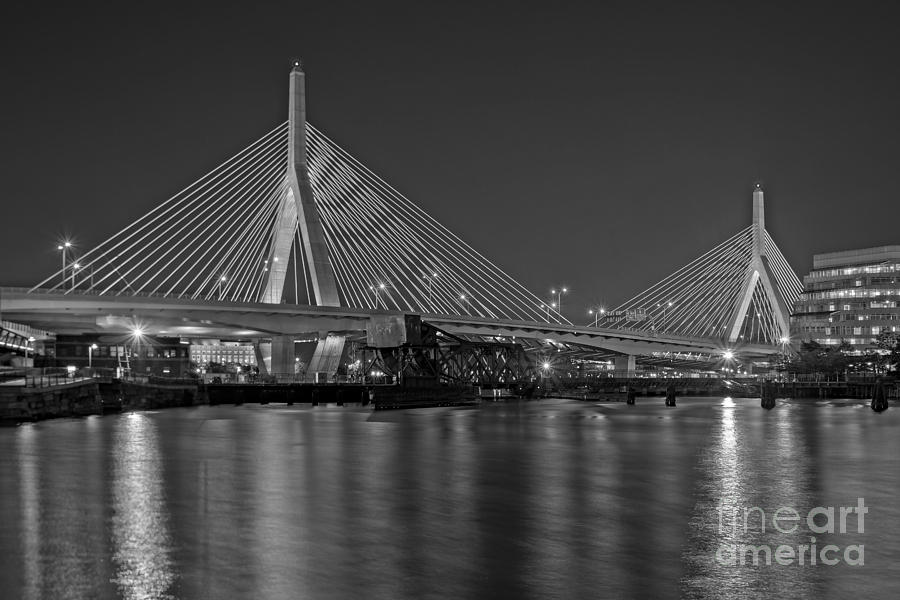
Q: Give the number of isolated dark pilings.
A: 4